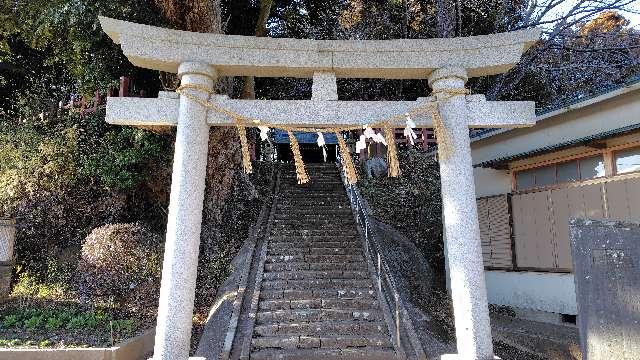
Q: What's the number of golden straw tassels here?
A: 5